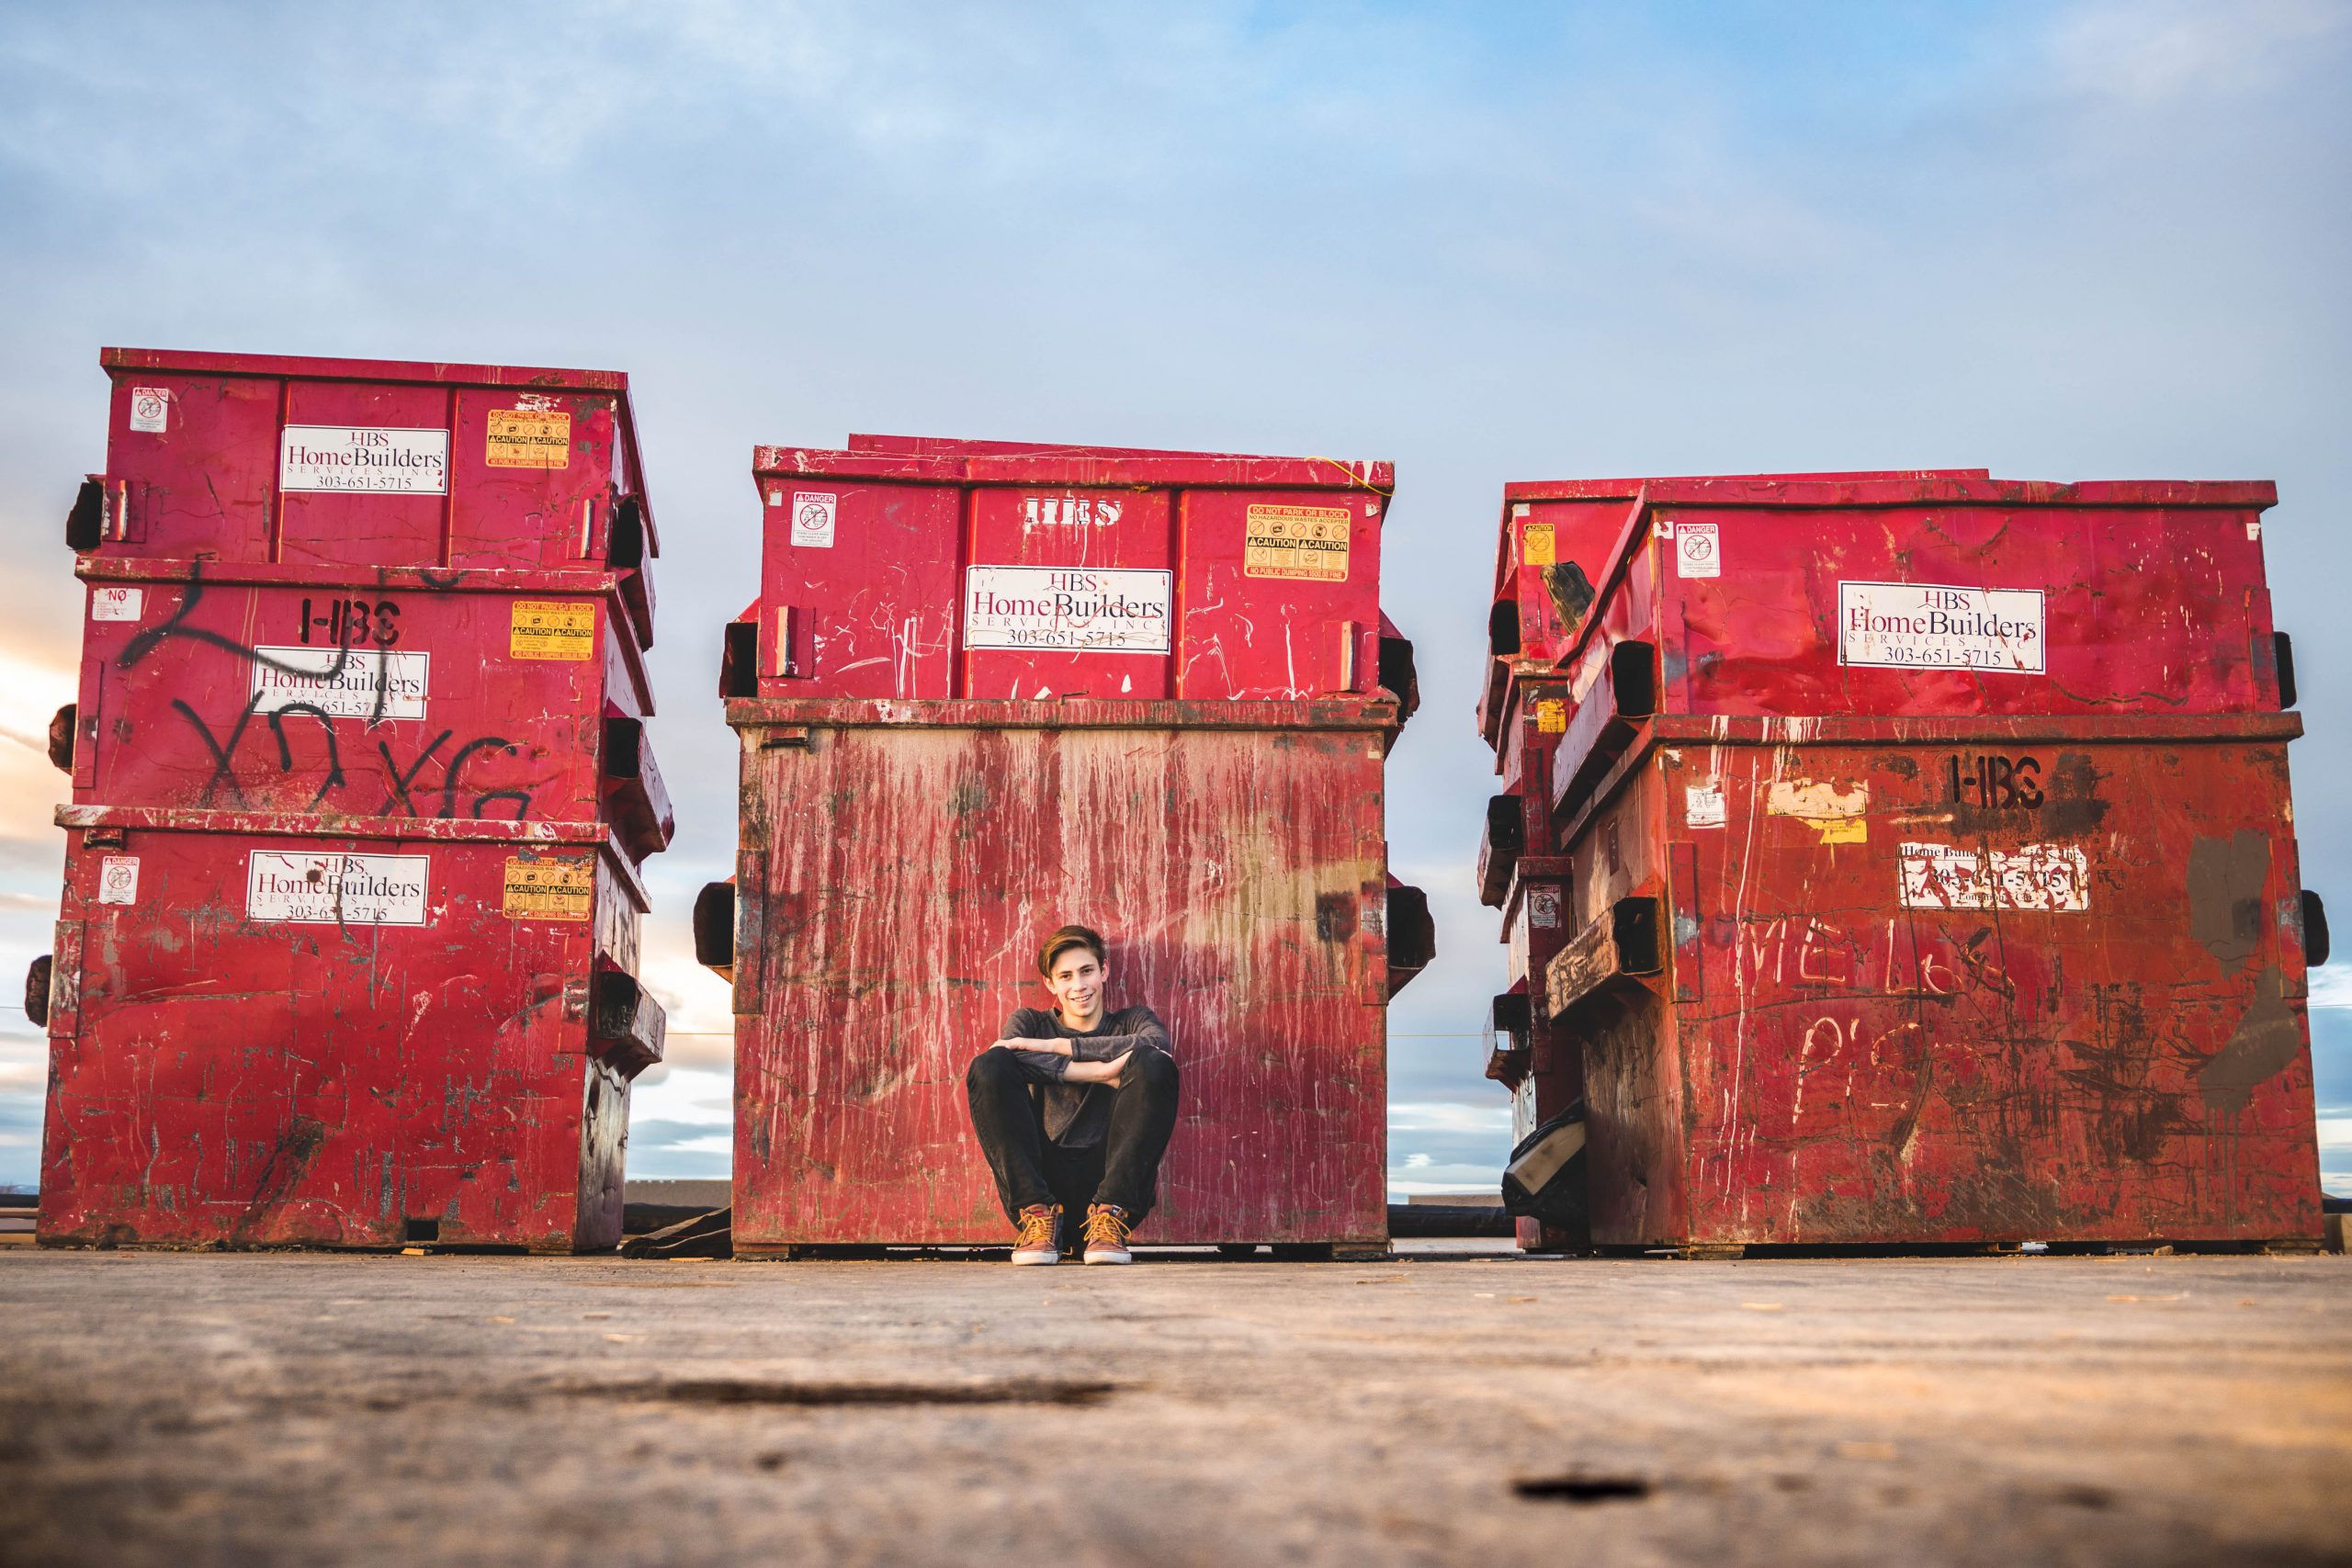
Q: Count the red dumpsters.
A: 10